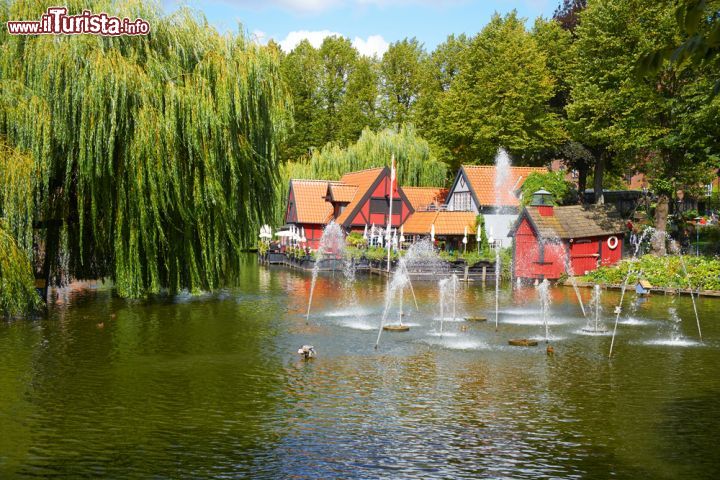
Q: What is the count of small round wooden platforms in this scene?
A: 3